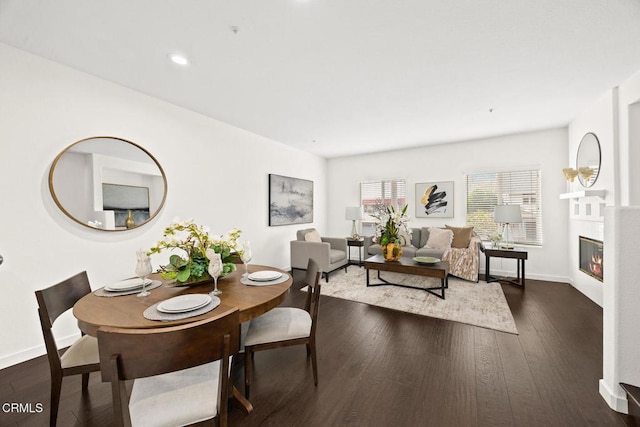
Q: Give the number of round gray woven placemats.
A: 3